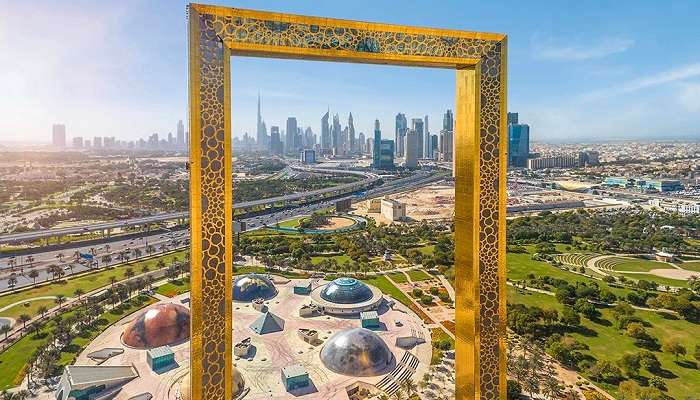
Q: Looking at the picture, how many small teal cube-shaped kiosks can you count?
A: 4